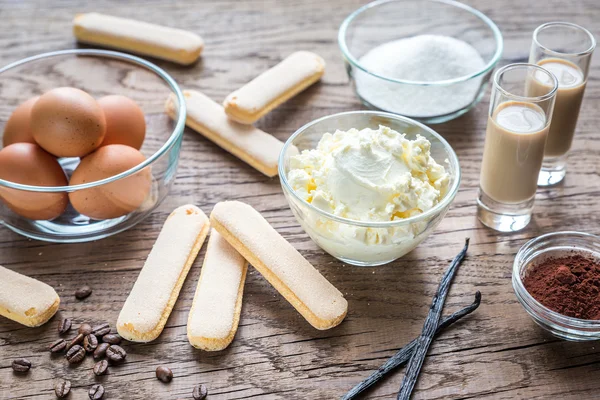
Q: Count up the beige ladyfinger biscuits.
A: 7